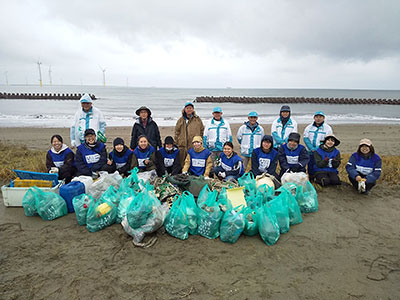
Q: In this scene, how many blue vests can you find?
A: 11